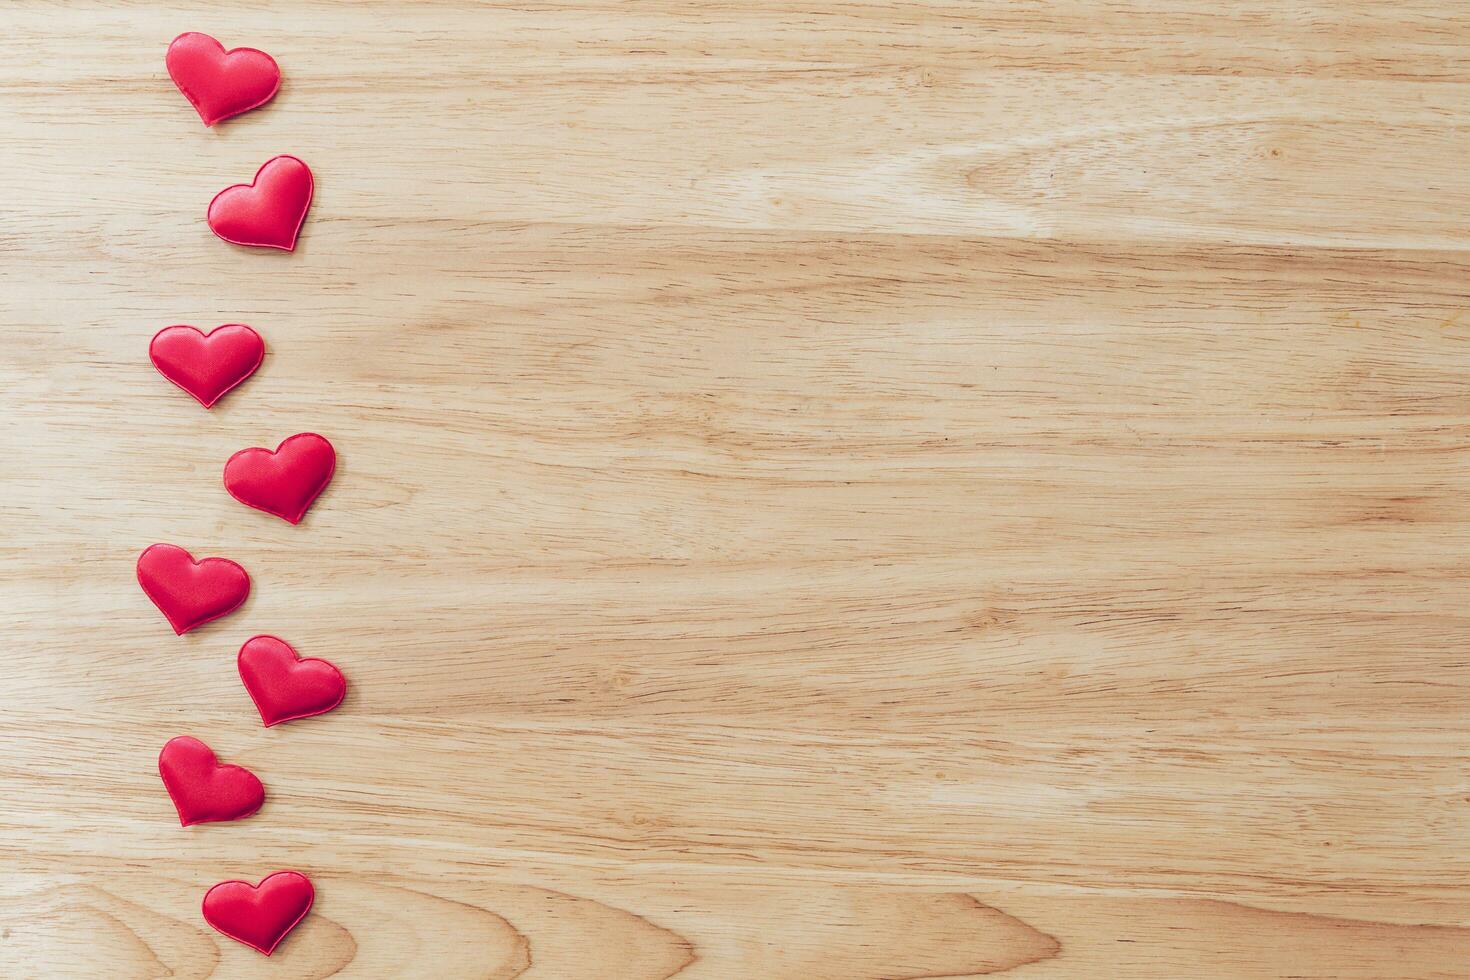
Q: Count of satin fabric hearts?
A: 8